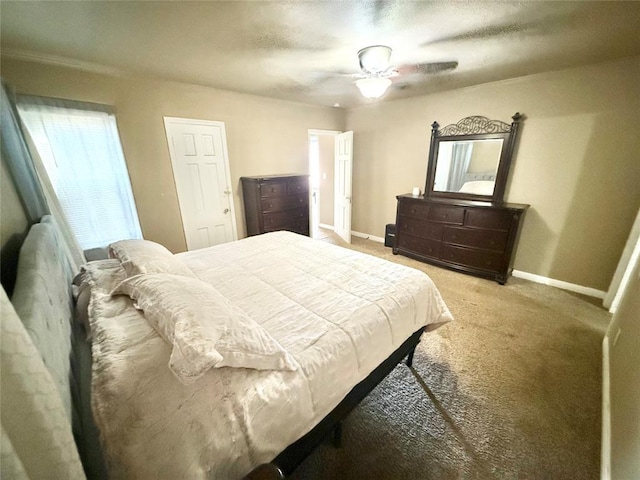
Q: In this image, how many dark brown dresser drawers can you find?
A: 12